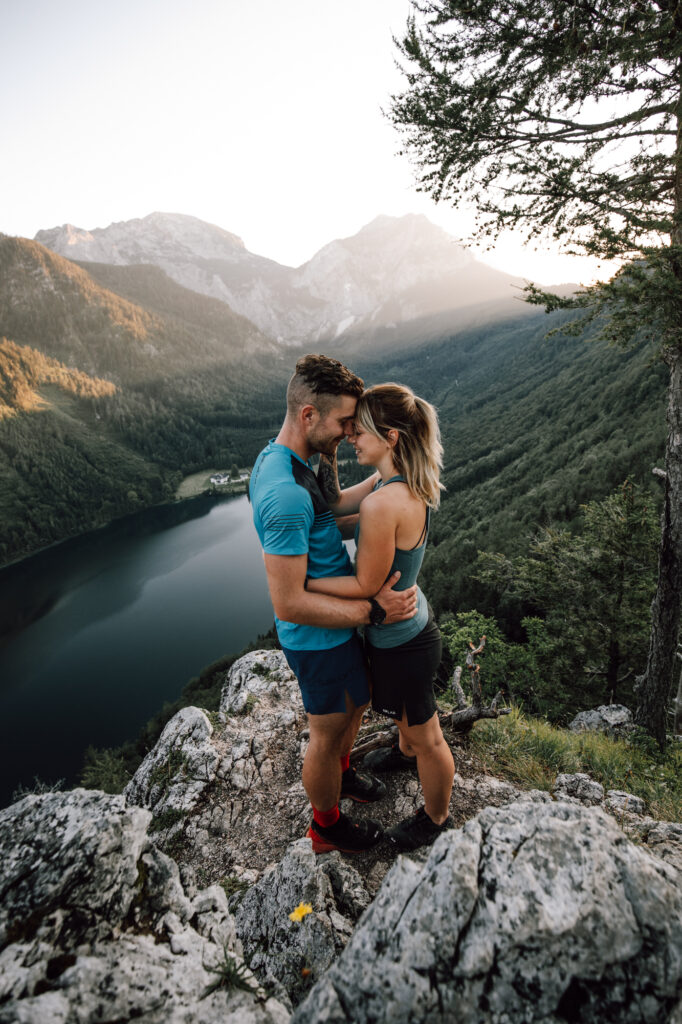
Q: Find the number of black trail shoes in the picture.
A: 4